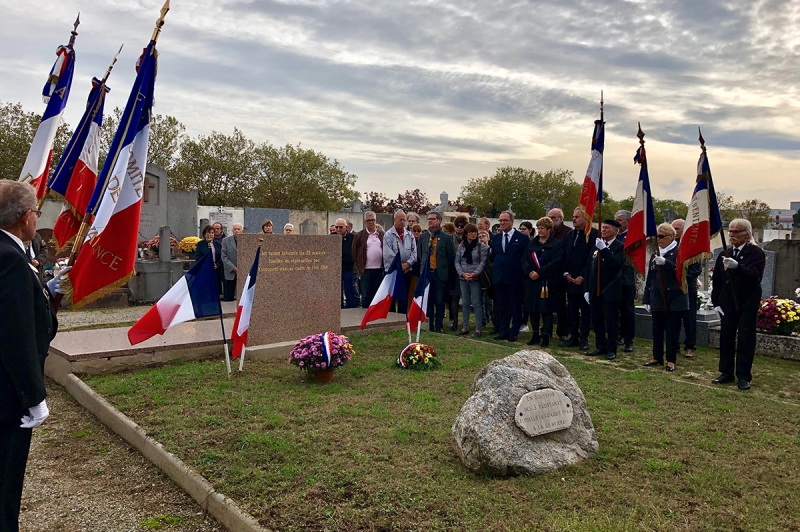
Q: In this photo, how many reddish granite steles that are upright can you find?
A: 1